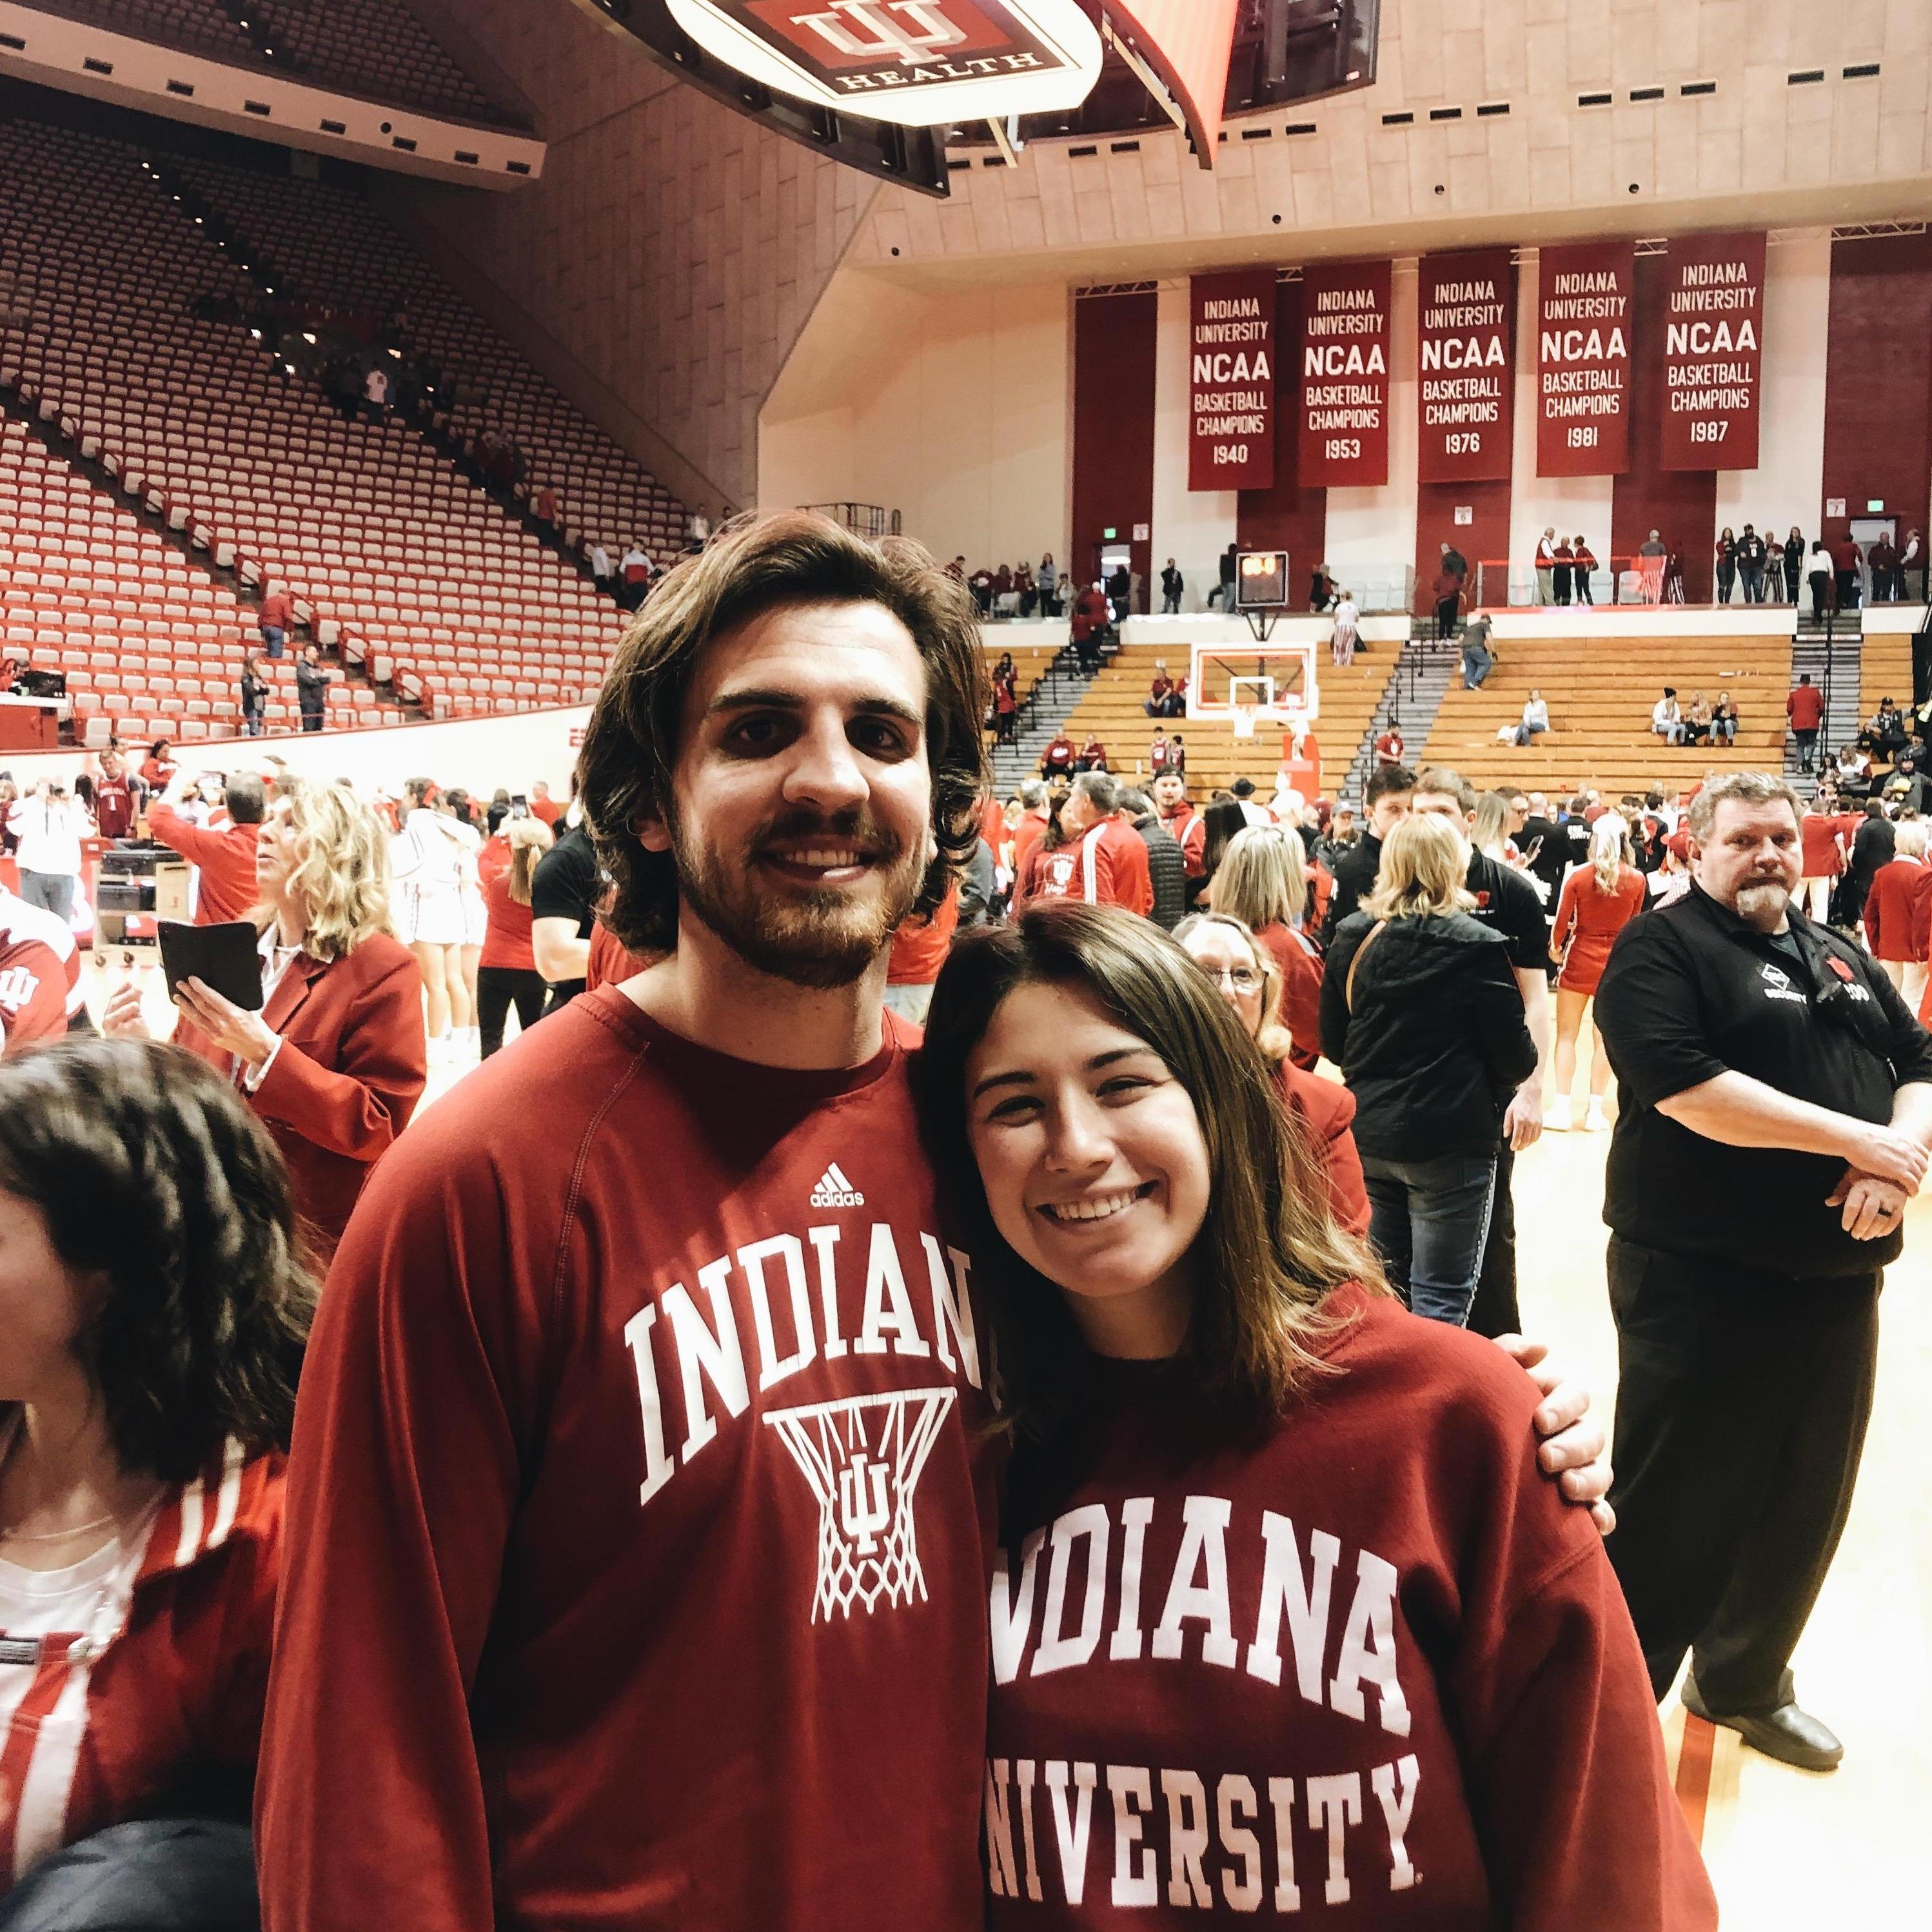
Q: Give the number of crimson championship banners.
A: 5